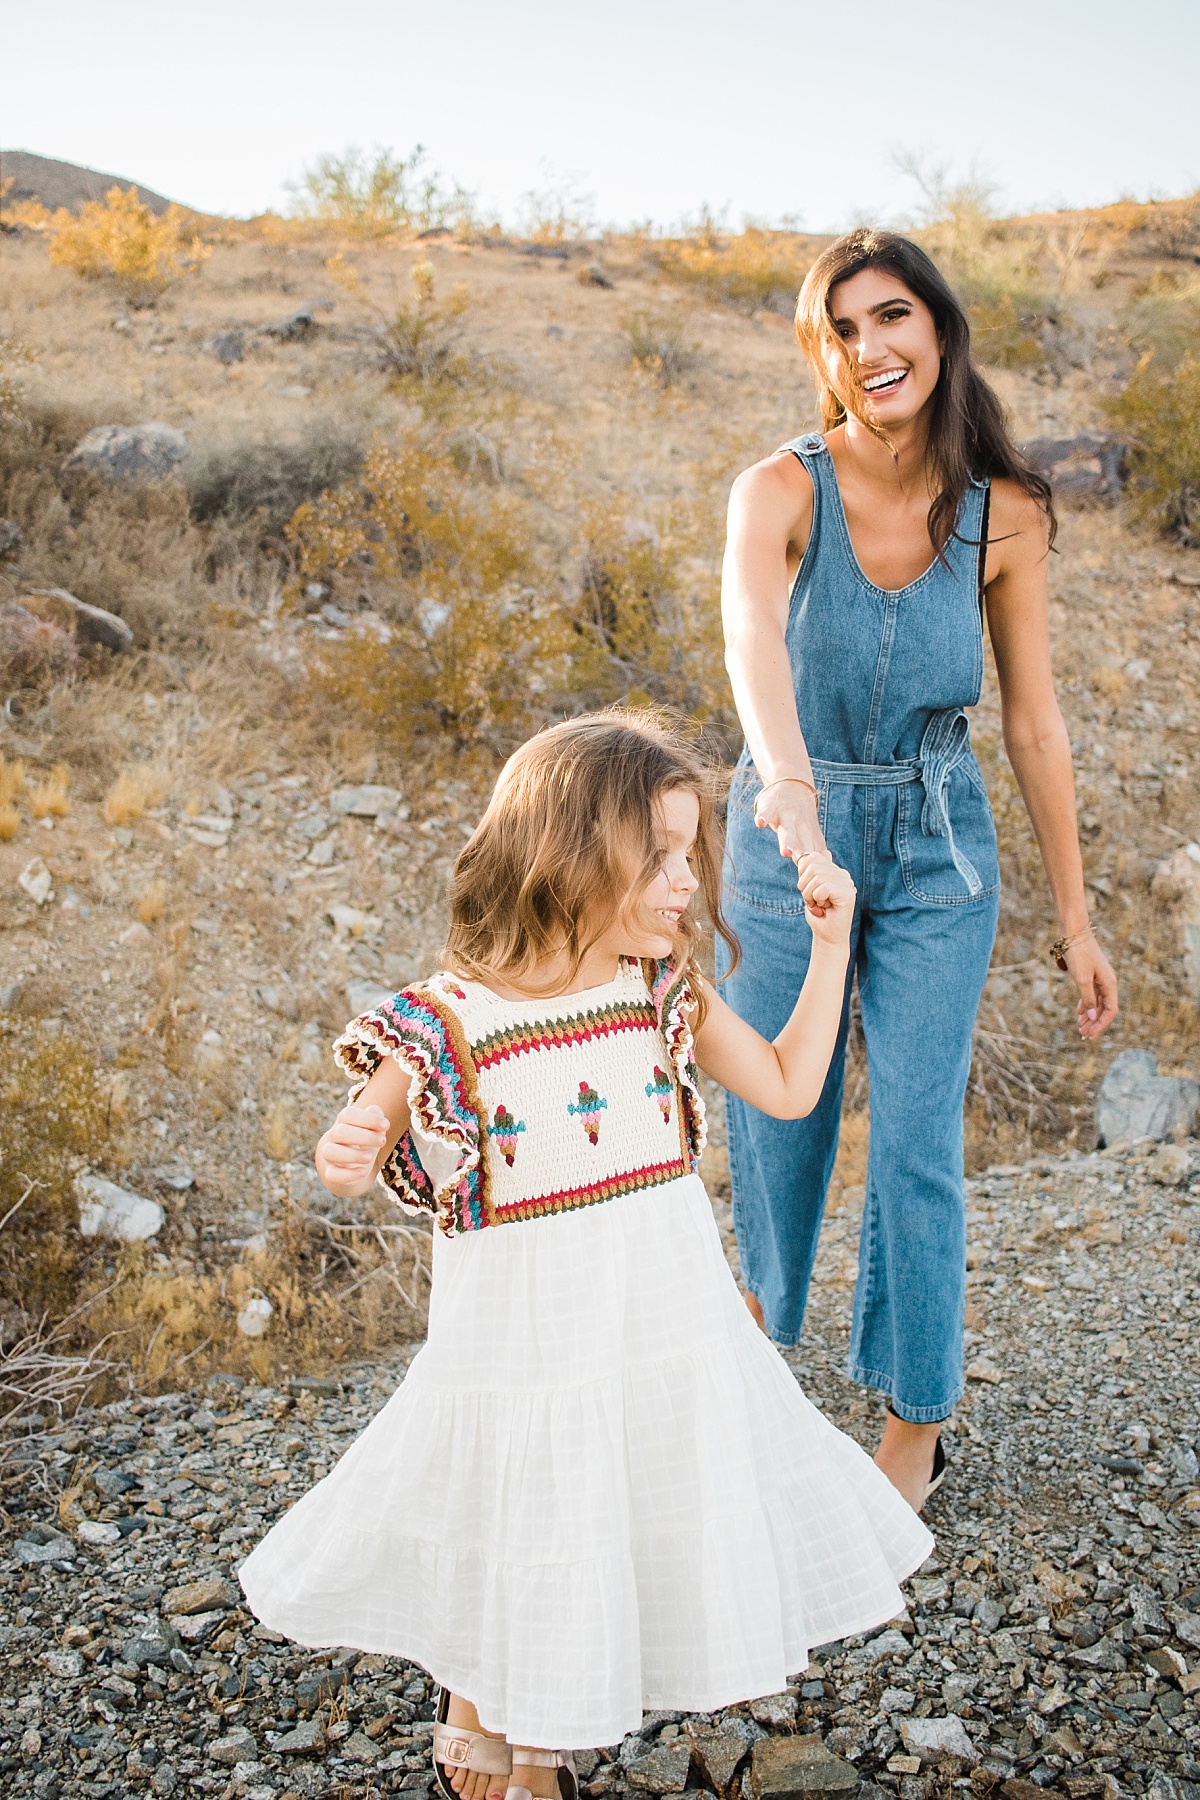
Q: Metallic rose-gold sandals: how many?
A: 2